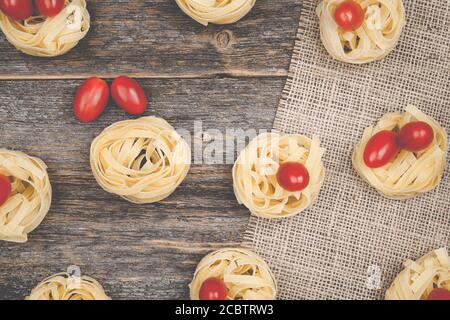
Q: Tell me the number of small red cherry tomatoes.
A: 11